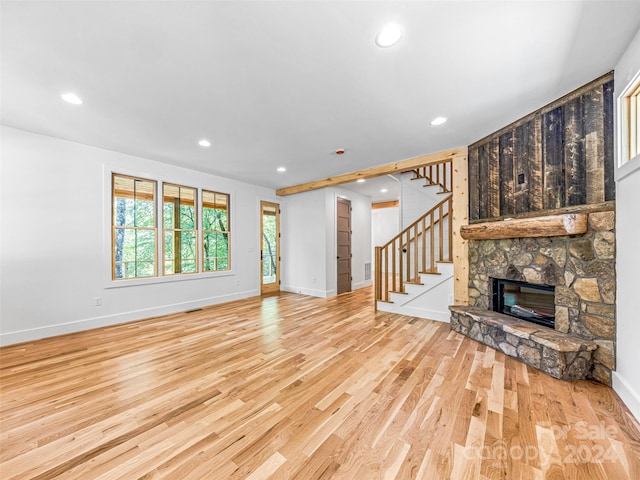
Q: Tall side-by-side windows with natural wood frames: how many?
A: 3